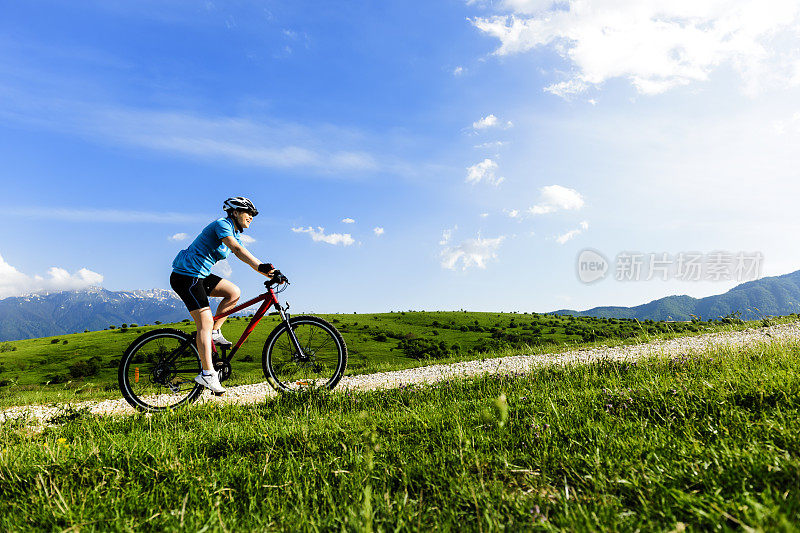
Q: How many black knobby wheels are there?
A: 2